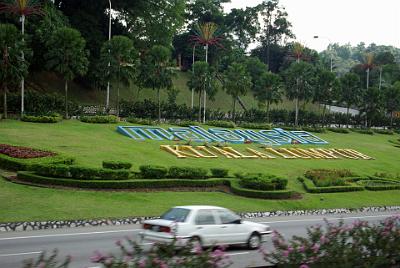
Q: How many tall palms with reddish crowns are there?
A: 4